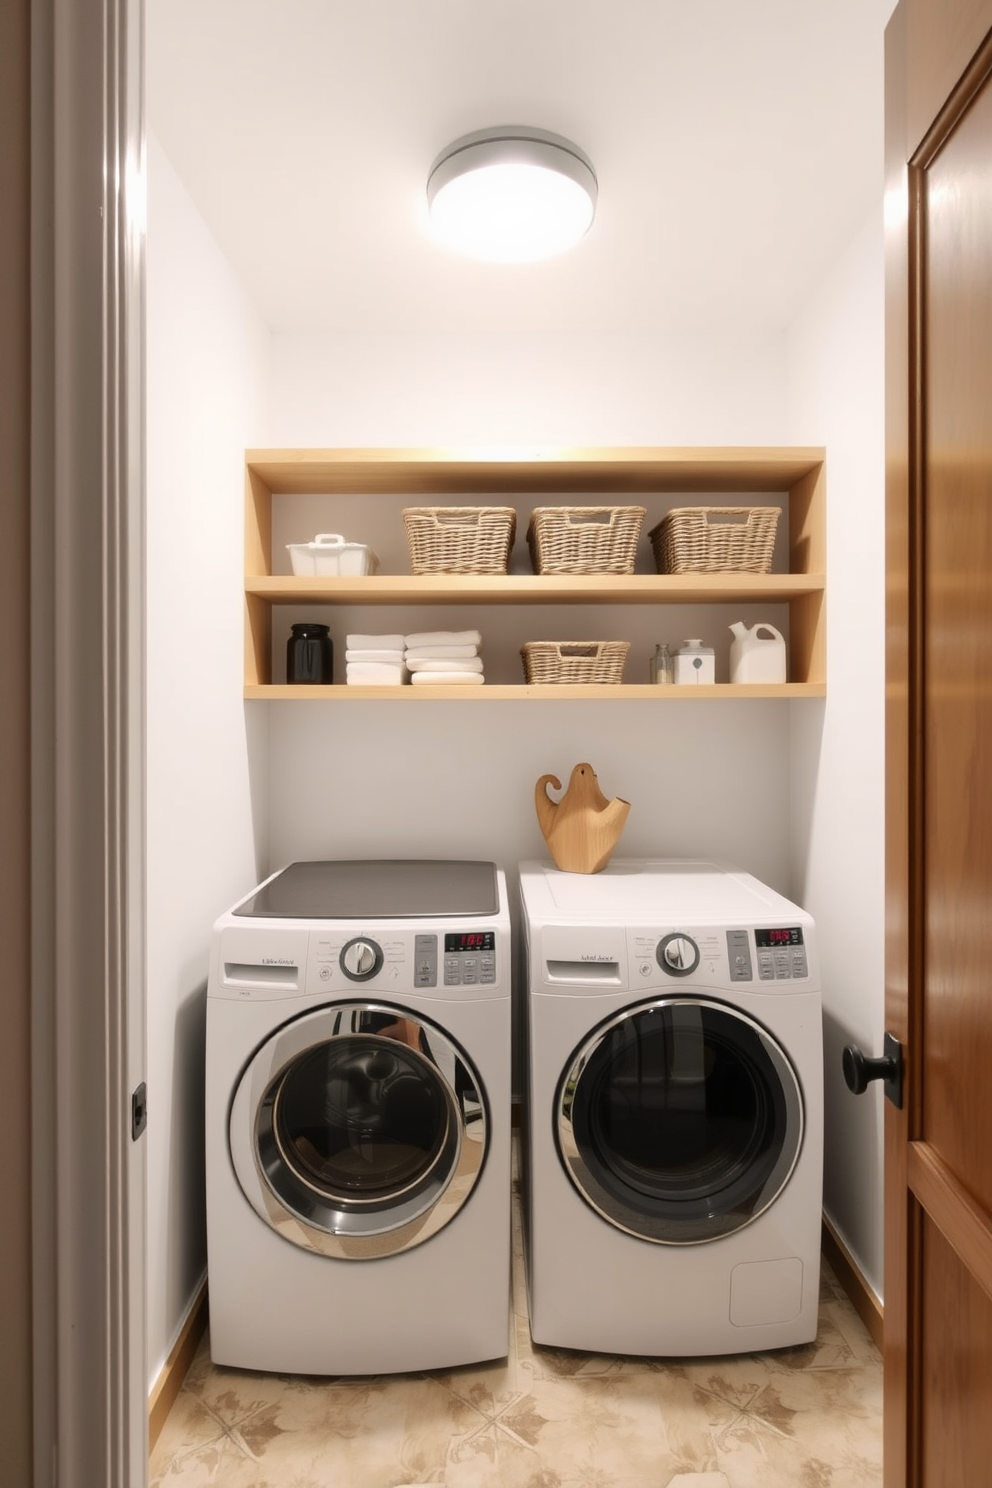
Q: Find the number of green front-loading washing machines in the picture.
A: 0